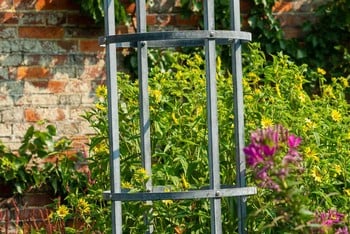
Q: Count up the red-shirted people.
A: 0